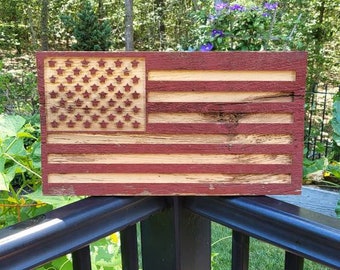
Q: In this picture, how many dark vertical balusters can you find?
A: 4